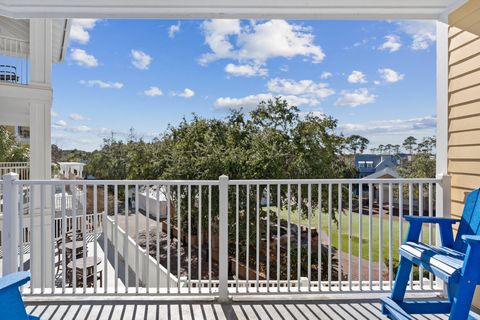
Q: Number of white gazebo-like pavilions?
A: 1